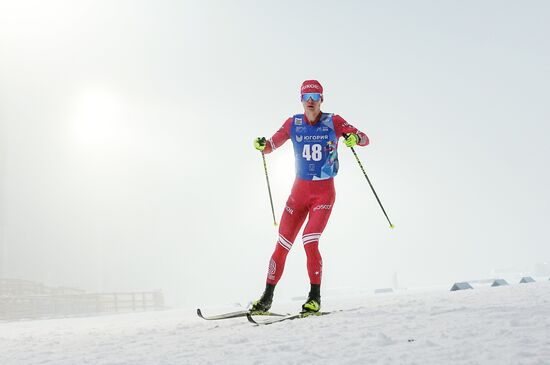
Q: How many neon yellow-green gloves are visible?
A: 2